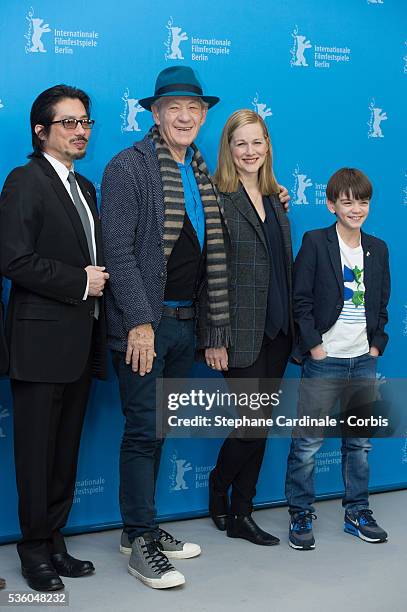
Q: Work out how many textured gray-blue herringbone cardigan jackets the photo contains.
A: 1